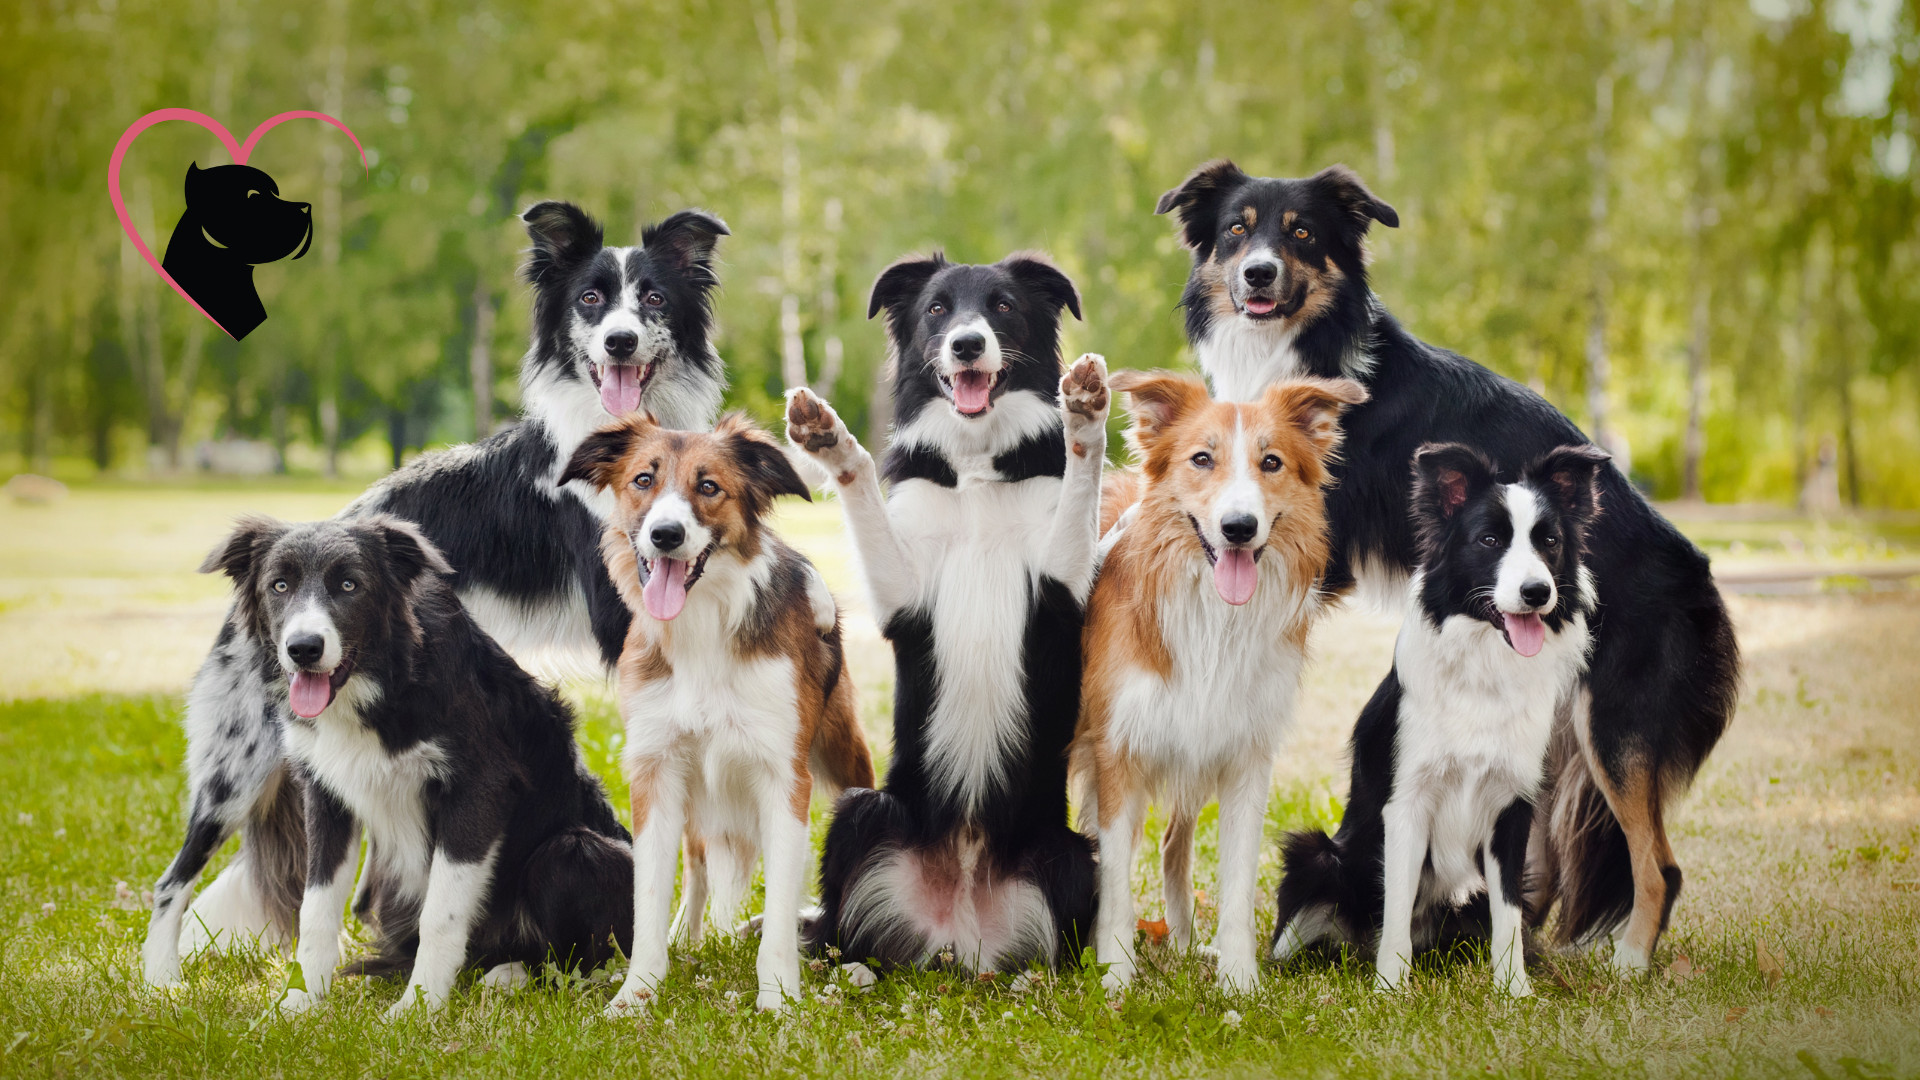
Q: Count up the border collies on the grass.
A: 7